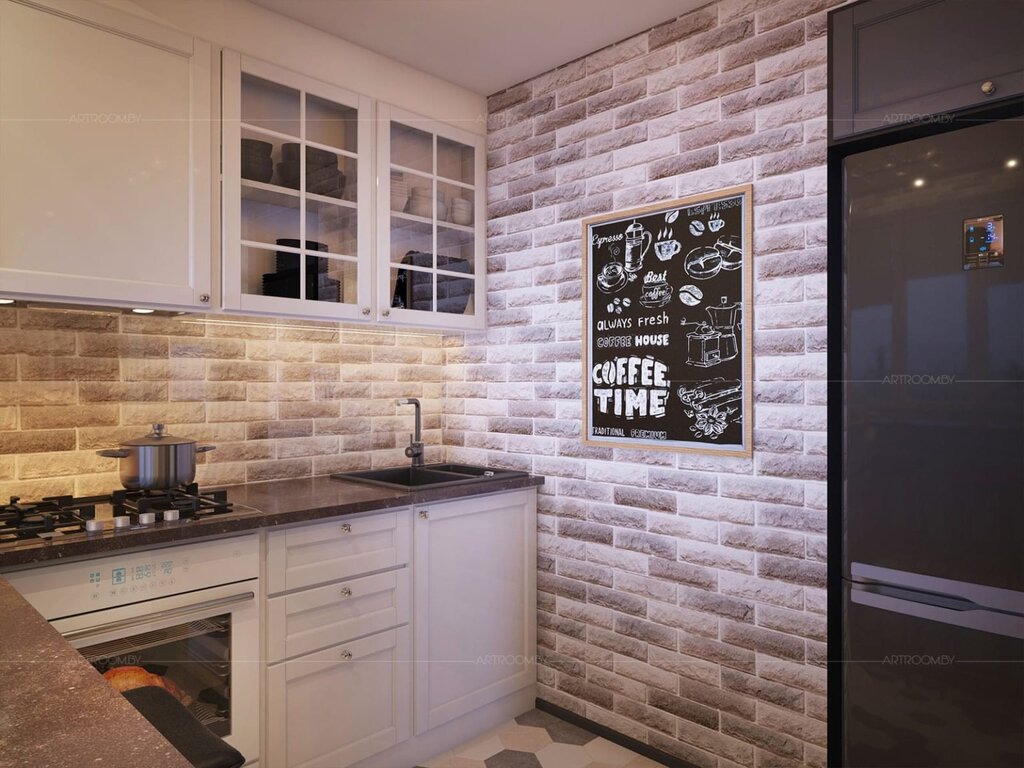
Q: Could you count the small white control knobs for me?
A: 4